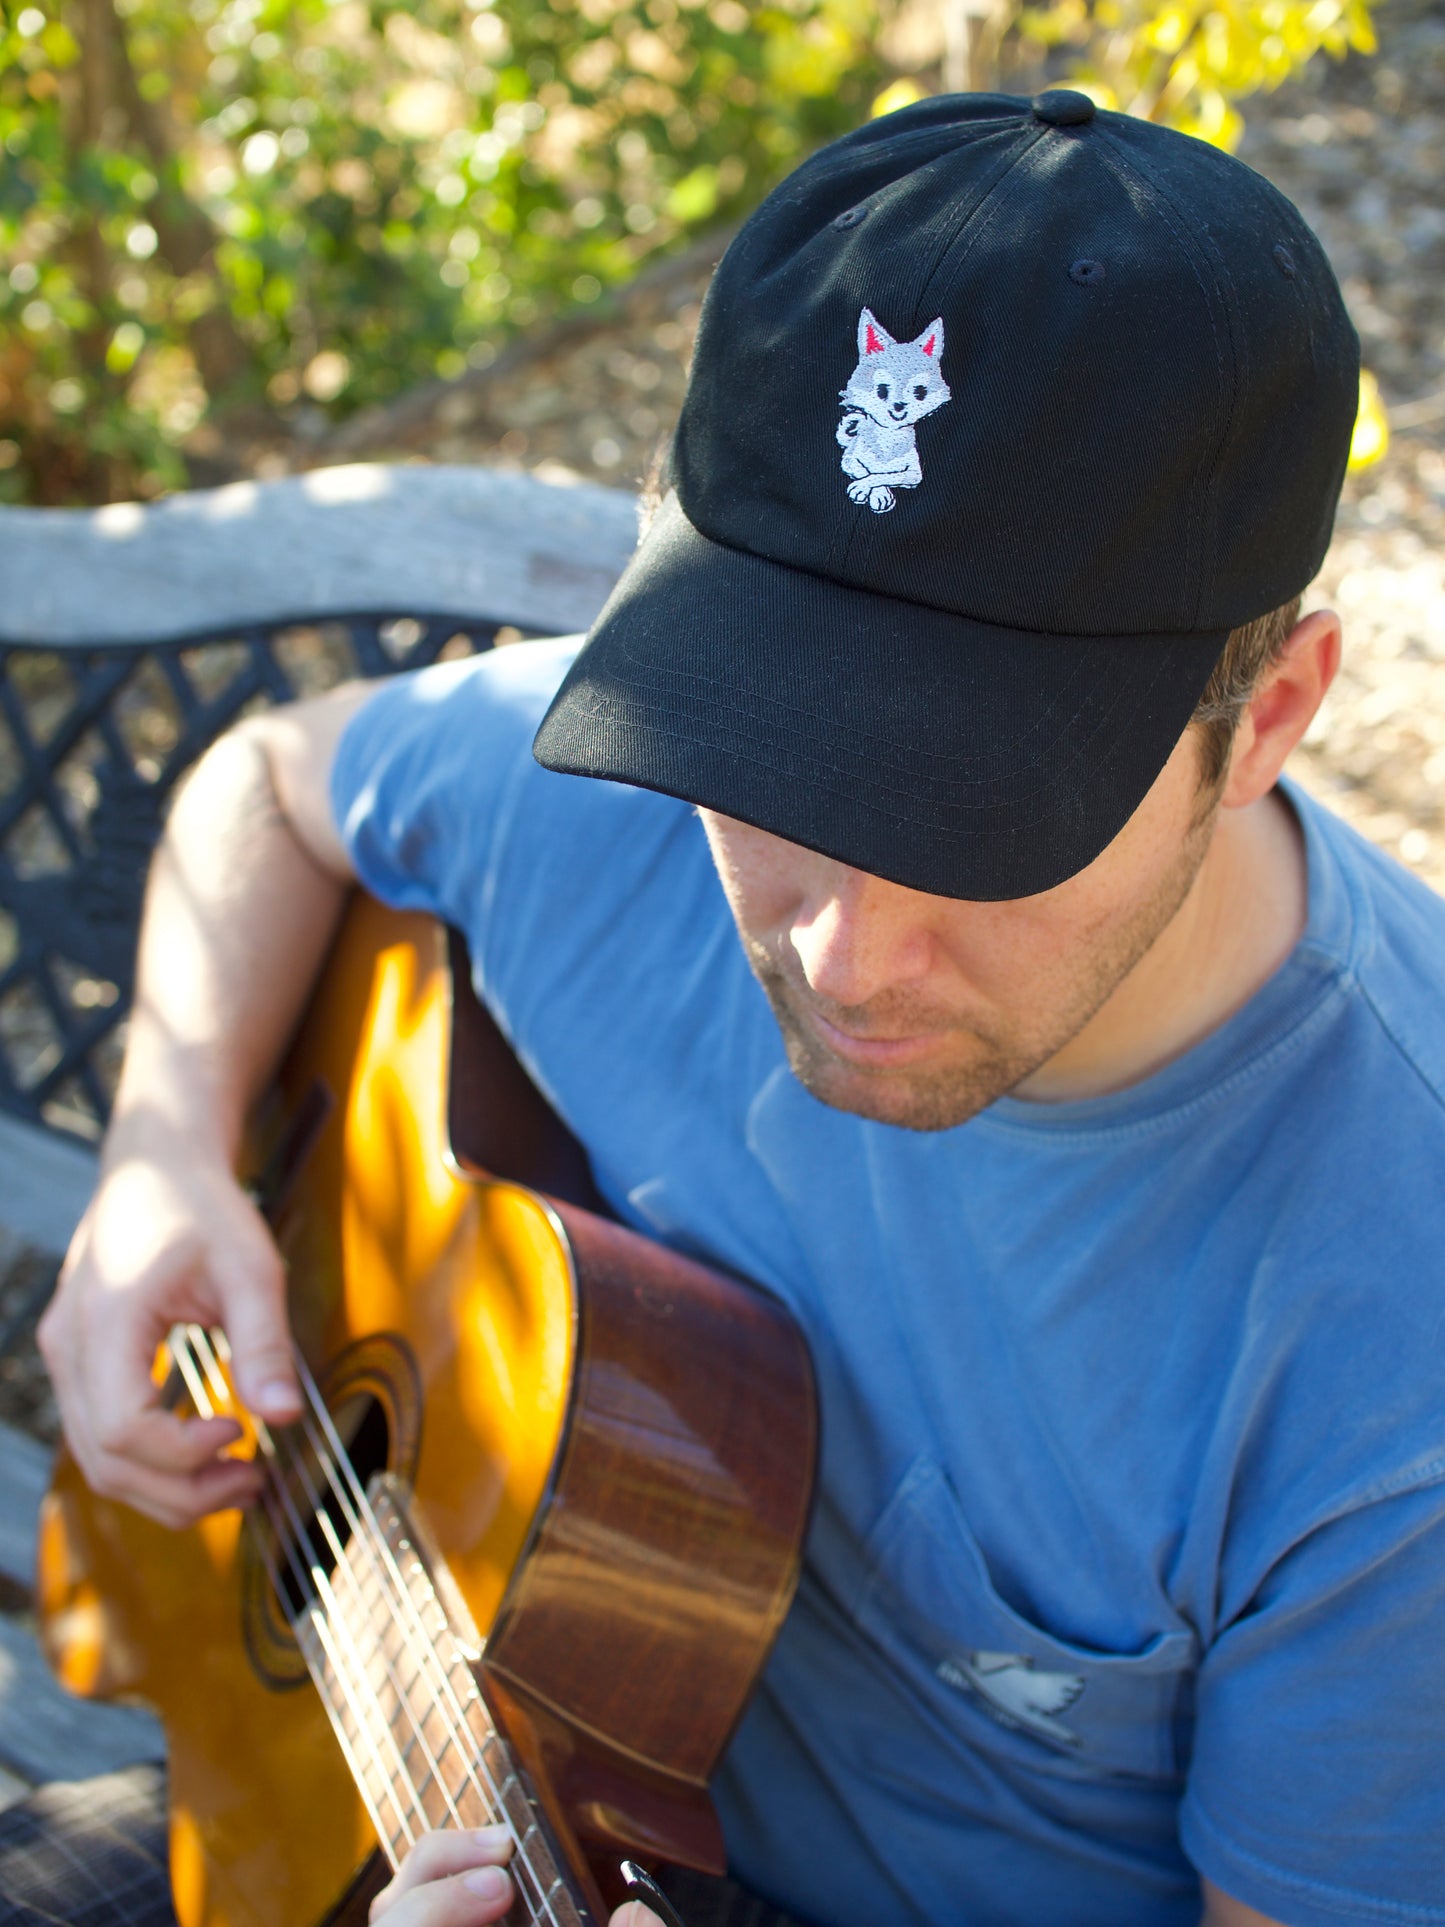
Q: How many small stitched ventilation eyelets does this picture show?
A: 3